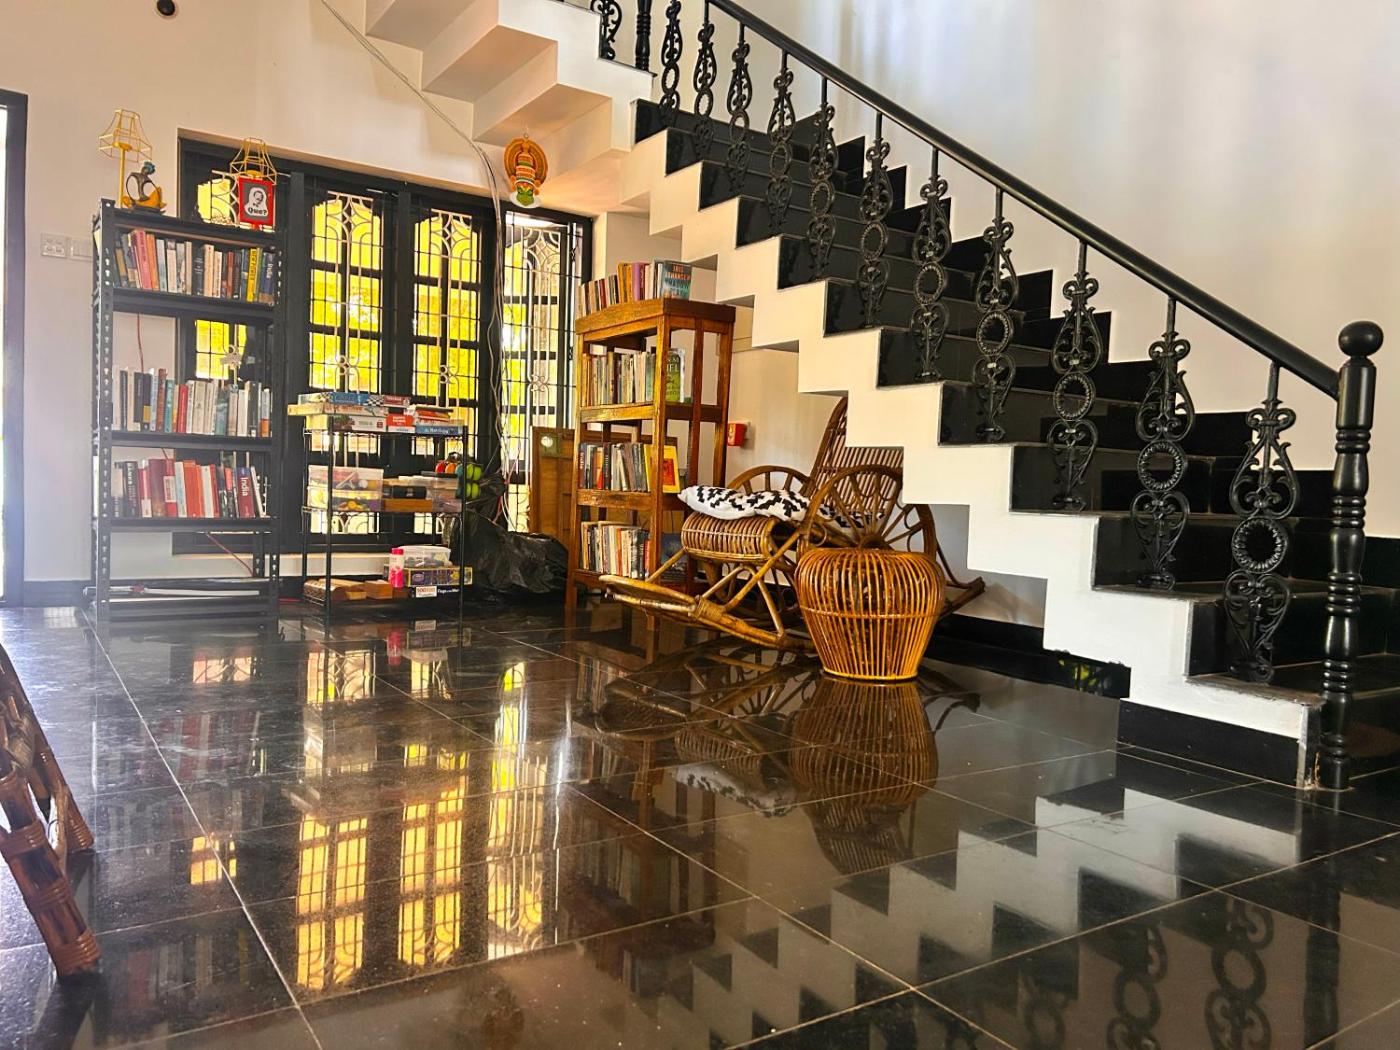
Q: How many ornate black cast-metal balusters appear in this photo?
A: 12